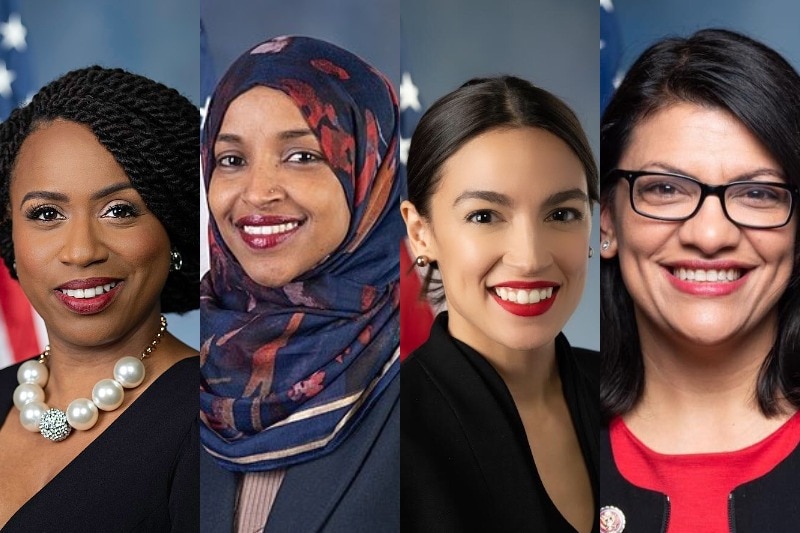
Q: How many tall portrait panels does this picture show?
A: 4